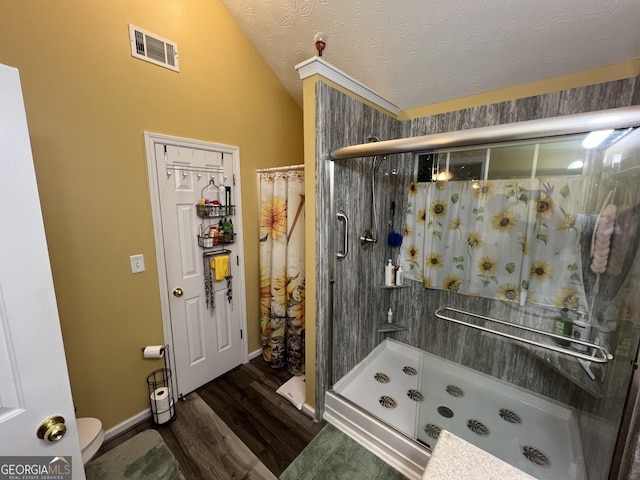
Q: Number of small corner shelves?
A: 2